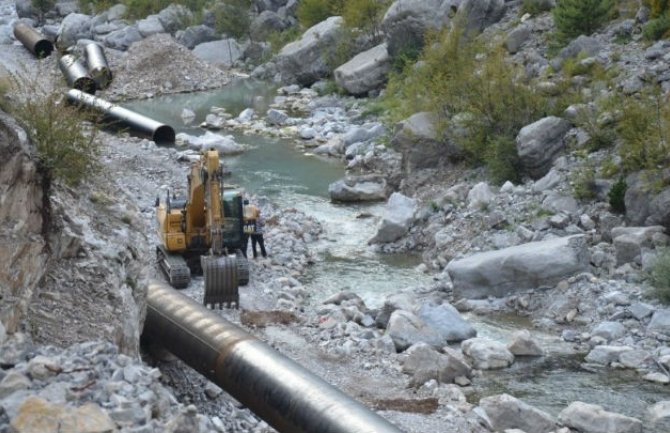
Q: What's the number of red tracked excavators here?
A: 0